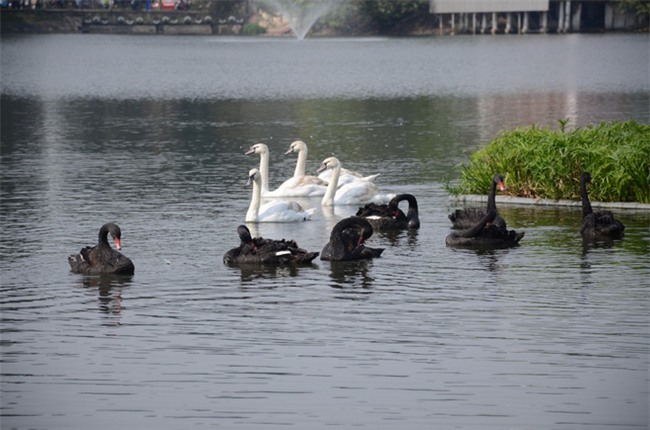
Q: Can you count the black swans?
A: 7